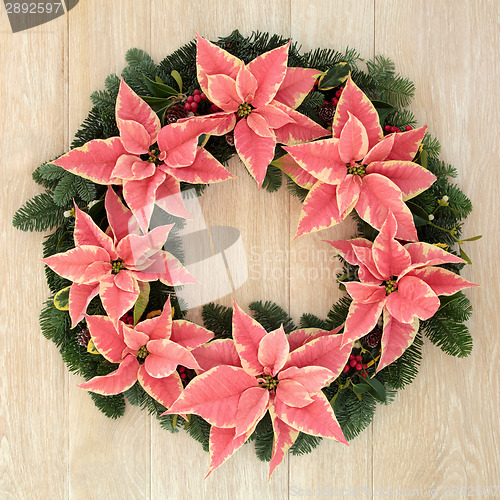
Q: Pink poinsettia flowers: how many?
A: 7